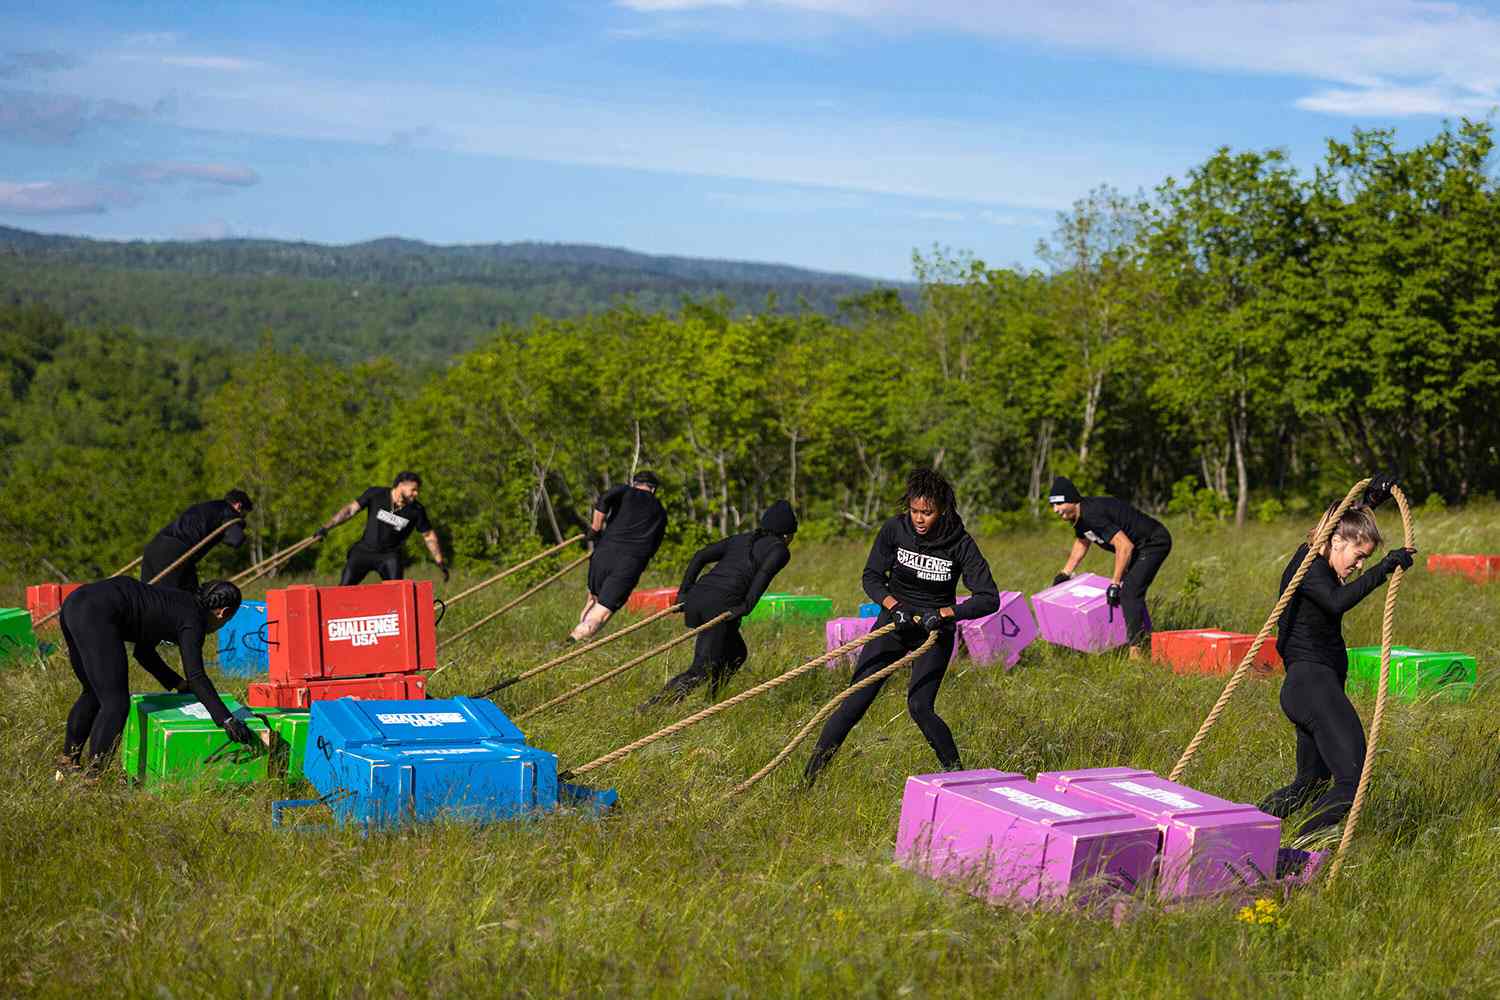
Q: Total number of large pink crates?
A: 5